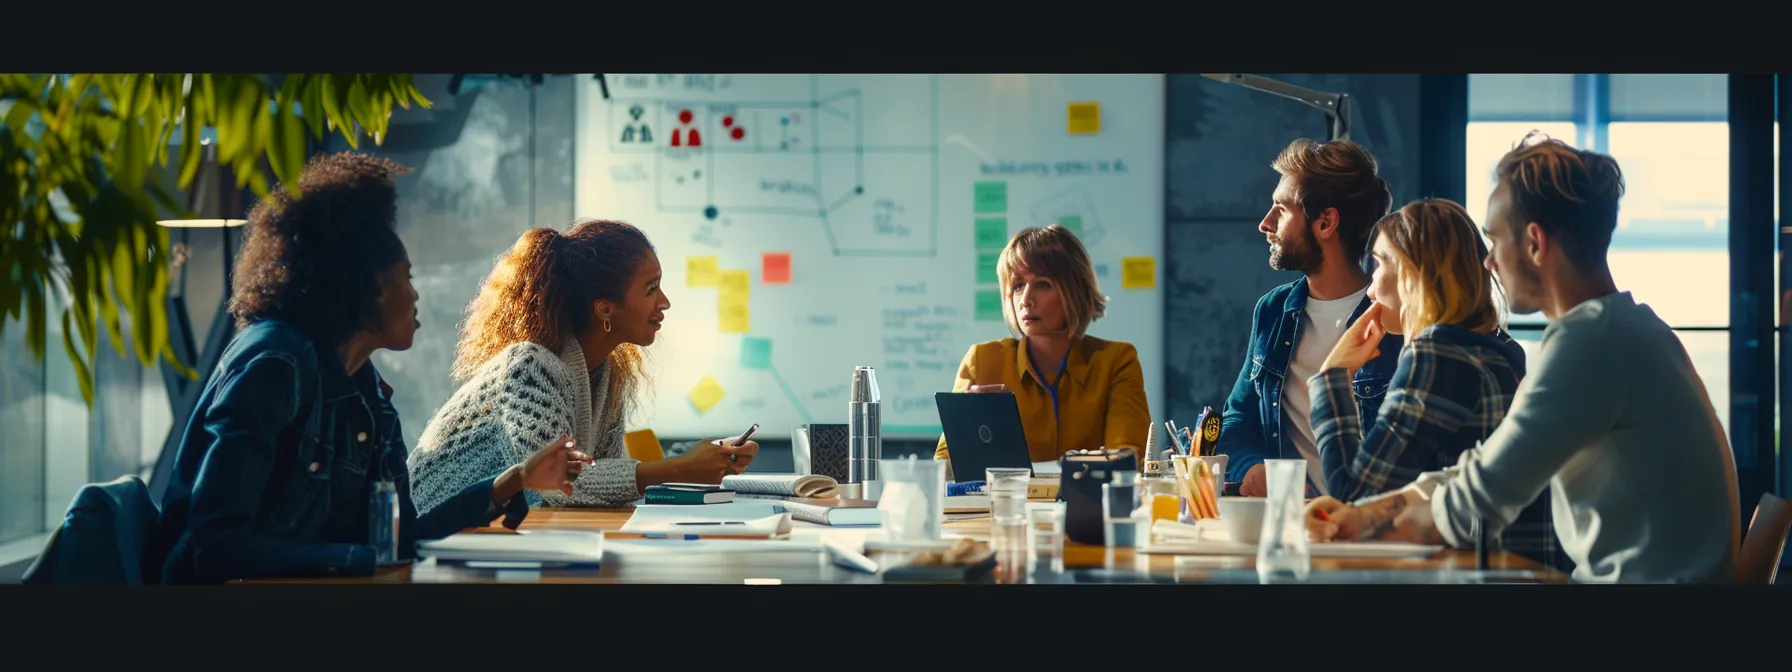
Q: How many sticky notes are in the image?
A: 13